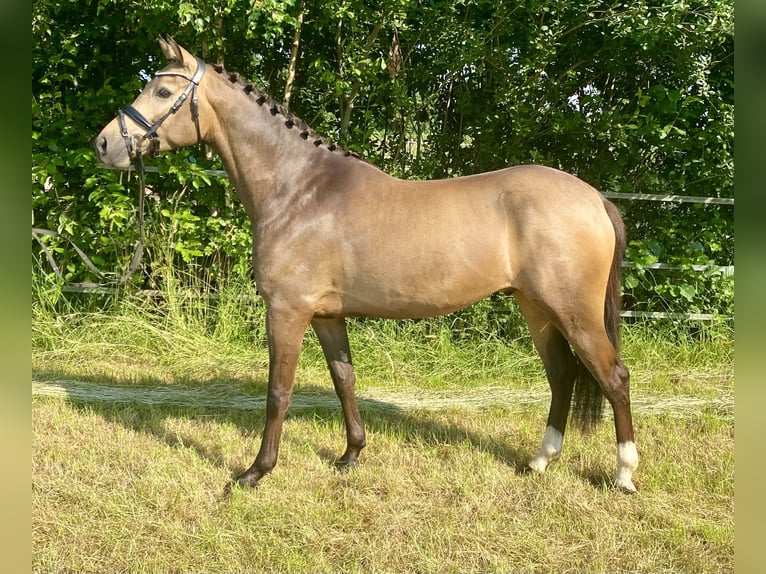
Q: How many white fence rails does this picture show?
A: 3